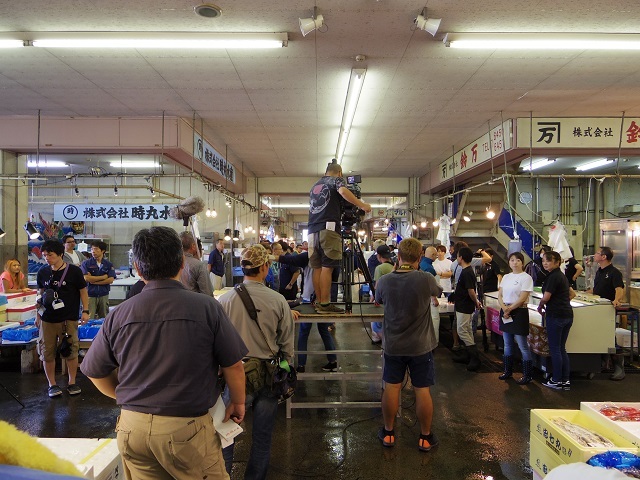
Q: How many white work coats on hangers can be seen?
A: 2